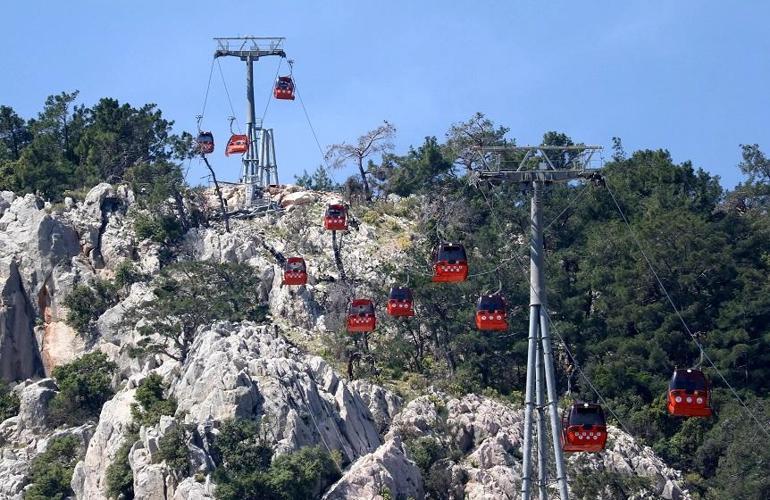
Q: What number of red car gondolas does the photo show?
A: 11